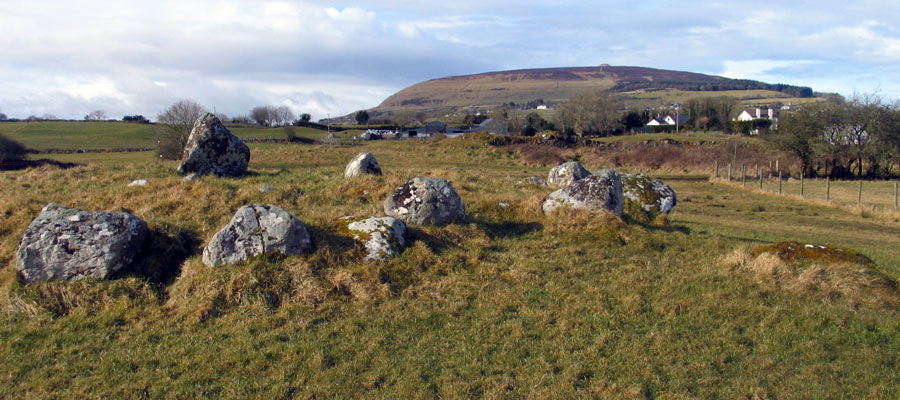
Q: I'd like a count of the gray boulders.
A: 9